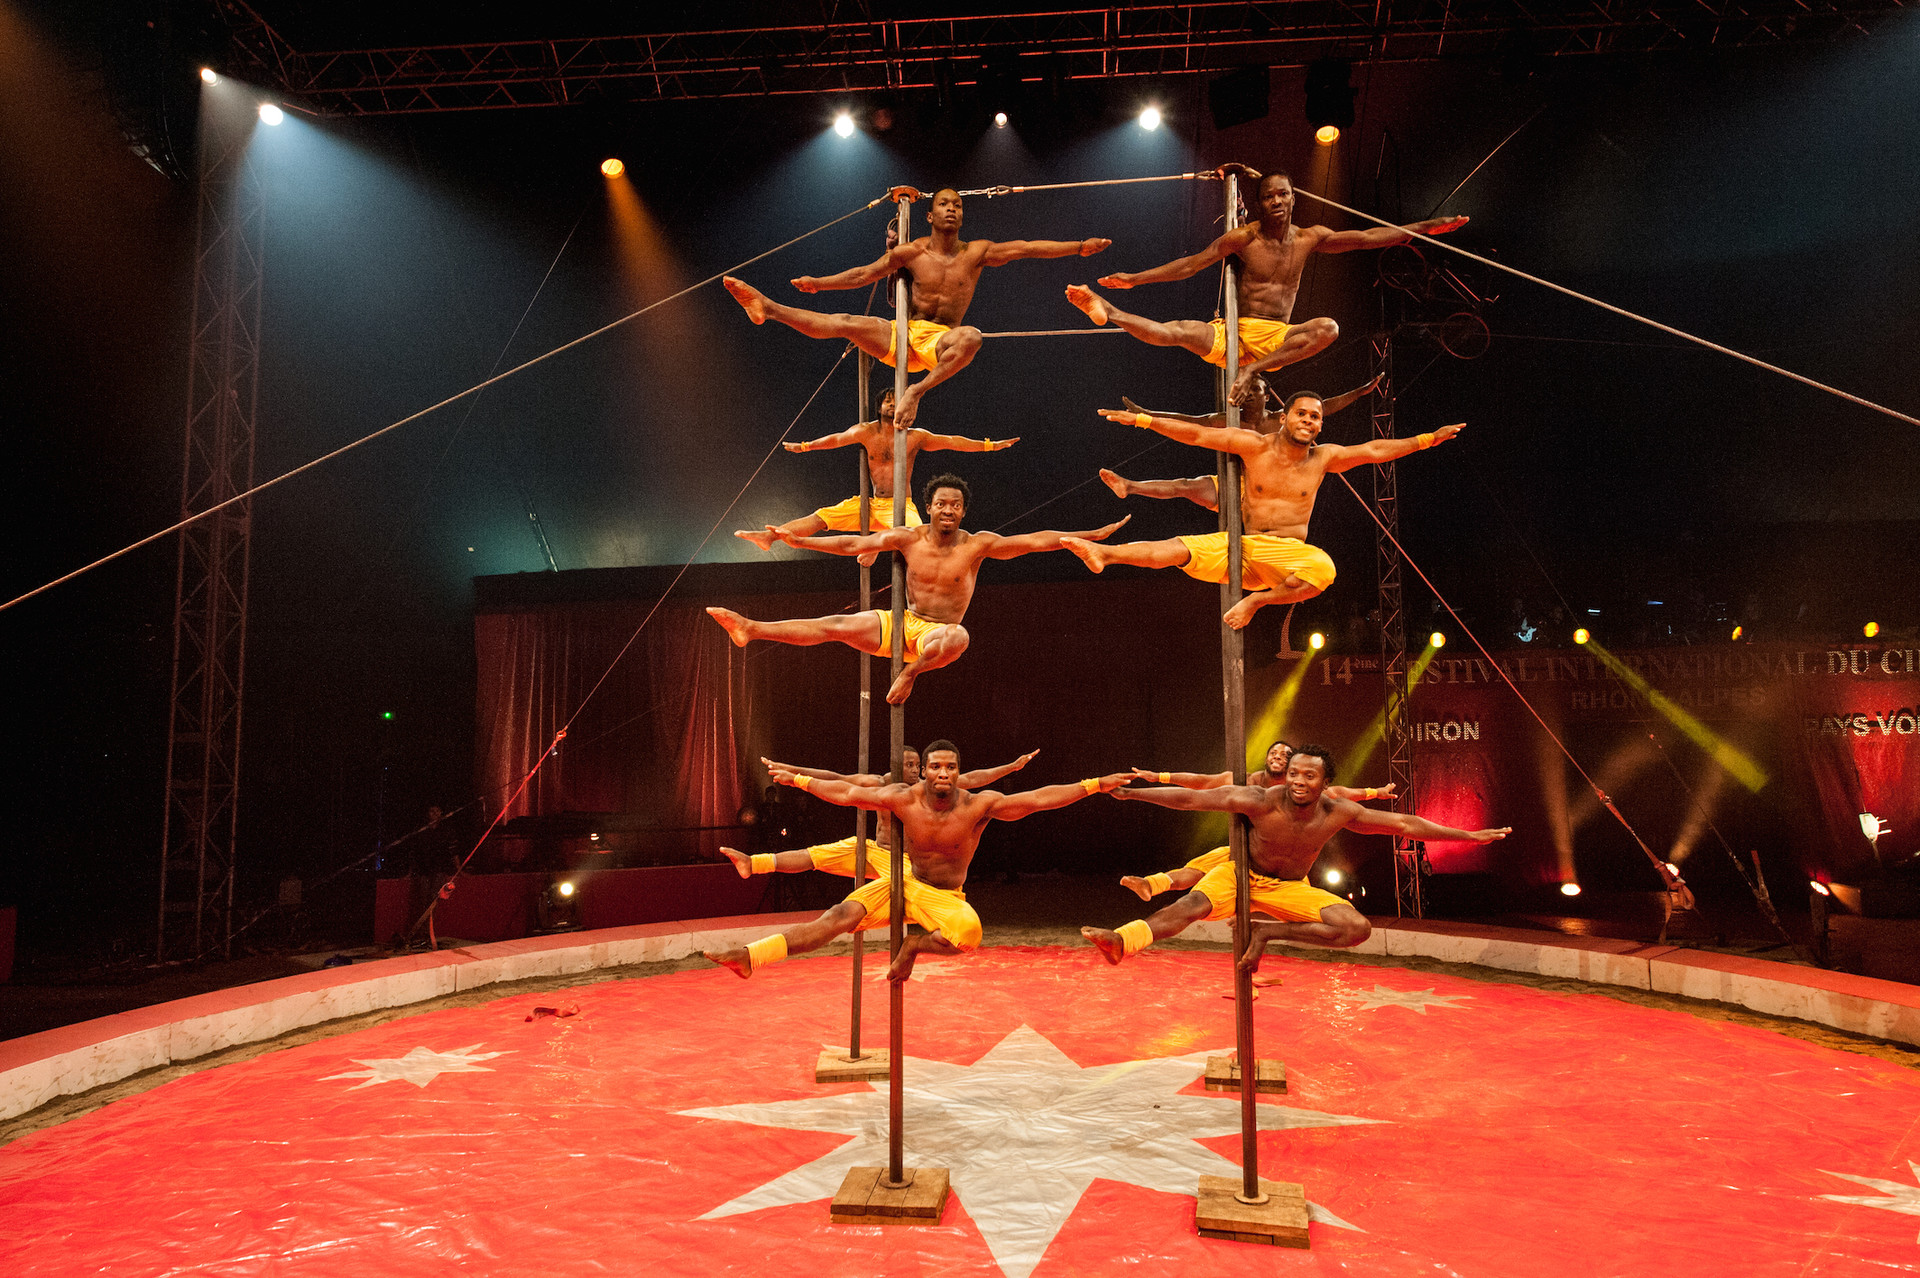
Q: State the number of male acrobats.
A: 10